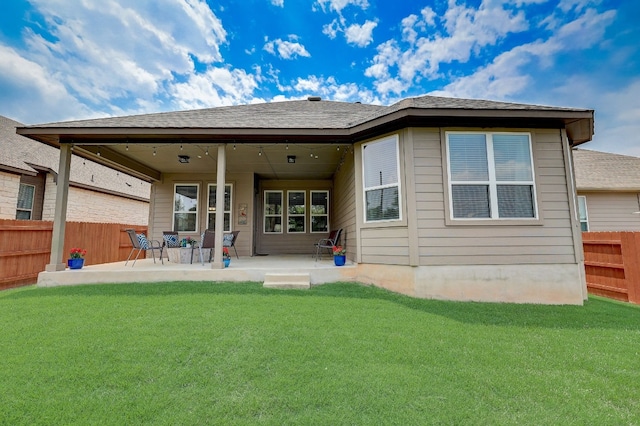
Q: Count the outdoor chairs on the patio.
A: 5